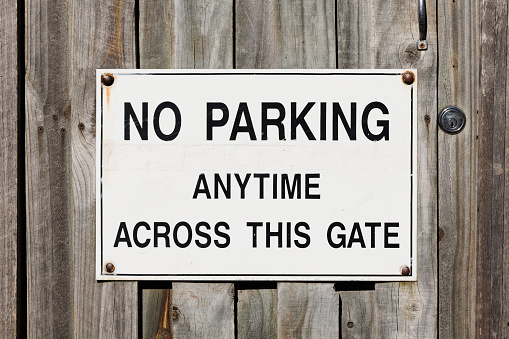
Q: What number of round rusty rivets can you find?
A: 4